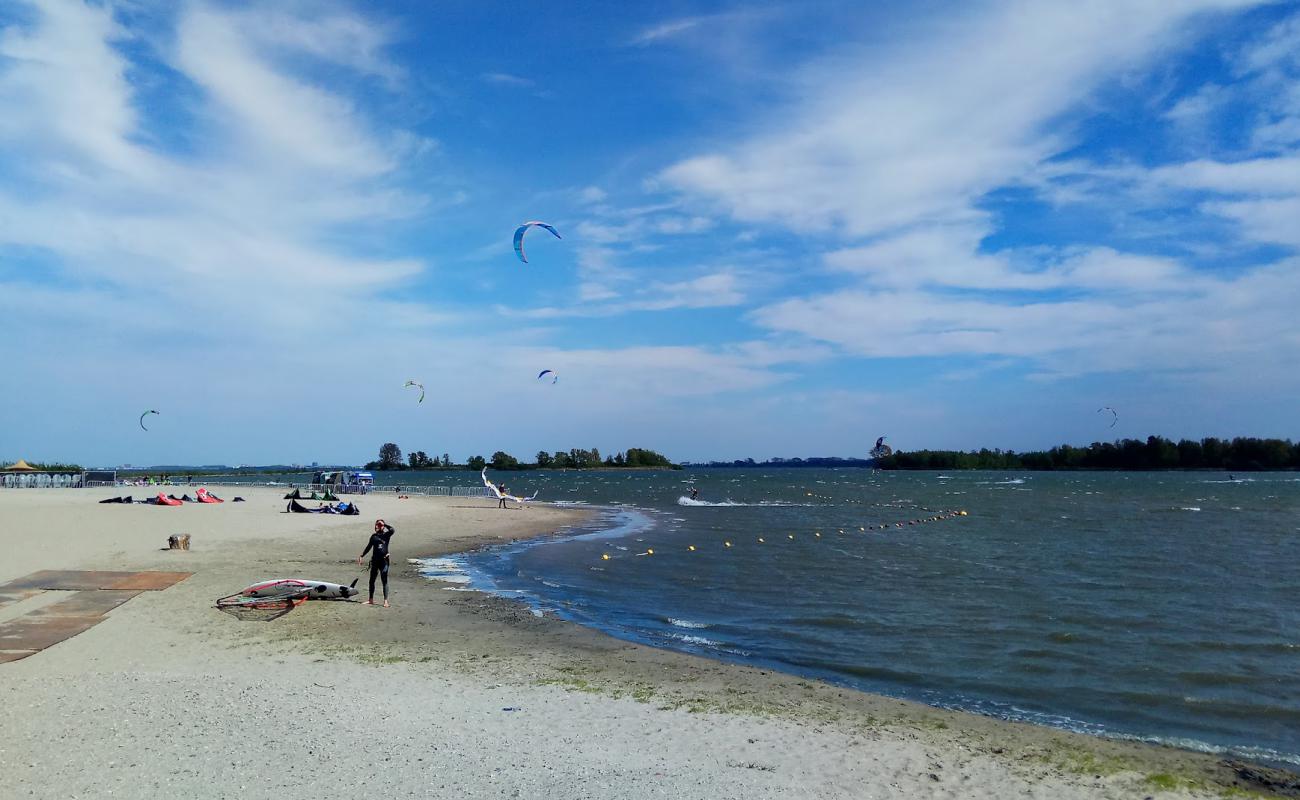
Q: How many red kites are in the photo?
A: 2